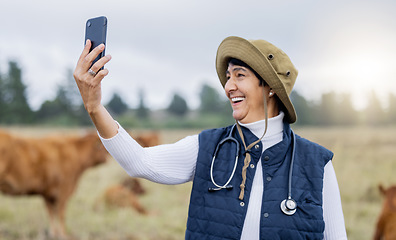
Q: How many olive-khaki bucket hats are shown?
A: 1